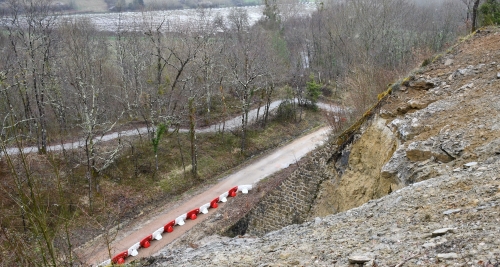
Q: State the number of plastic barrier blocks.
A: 13